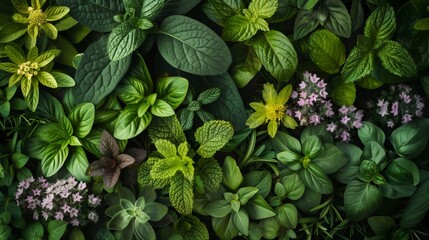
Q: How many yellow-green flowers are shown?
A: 3